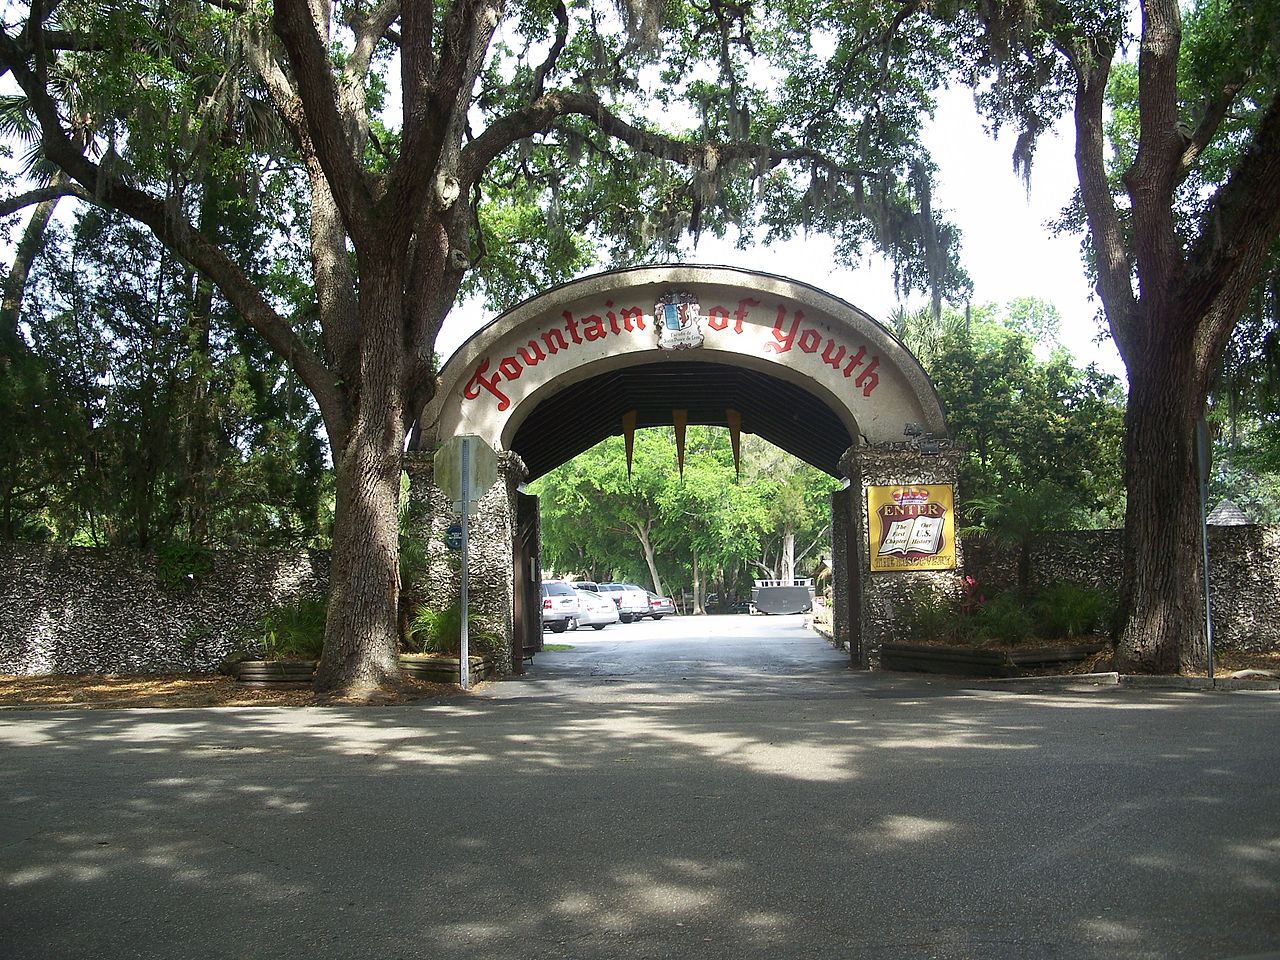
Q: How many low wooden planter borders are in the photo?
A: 3